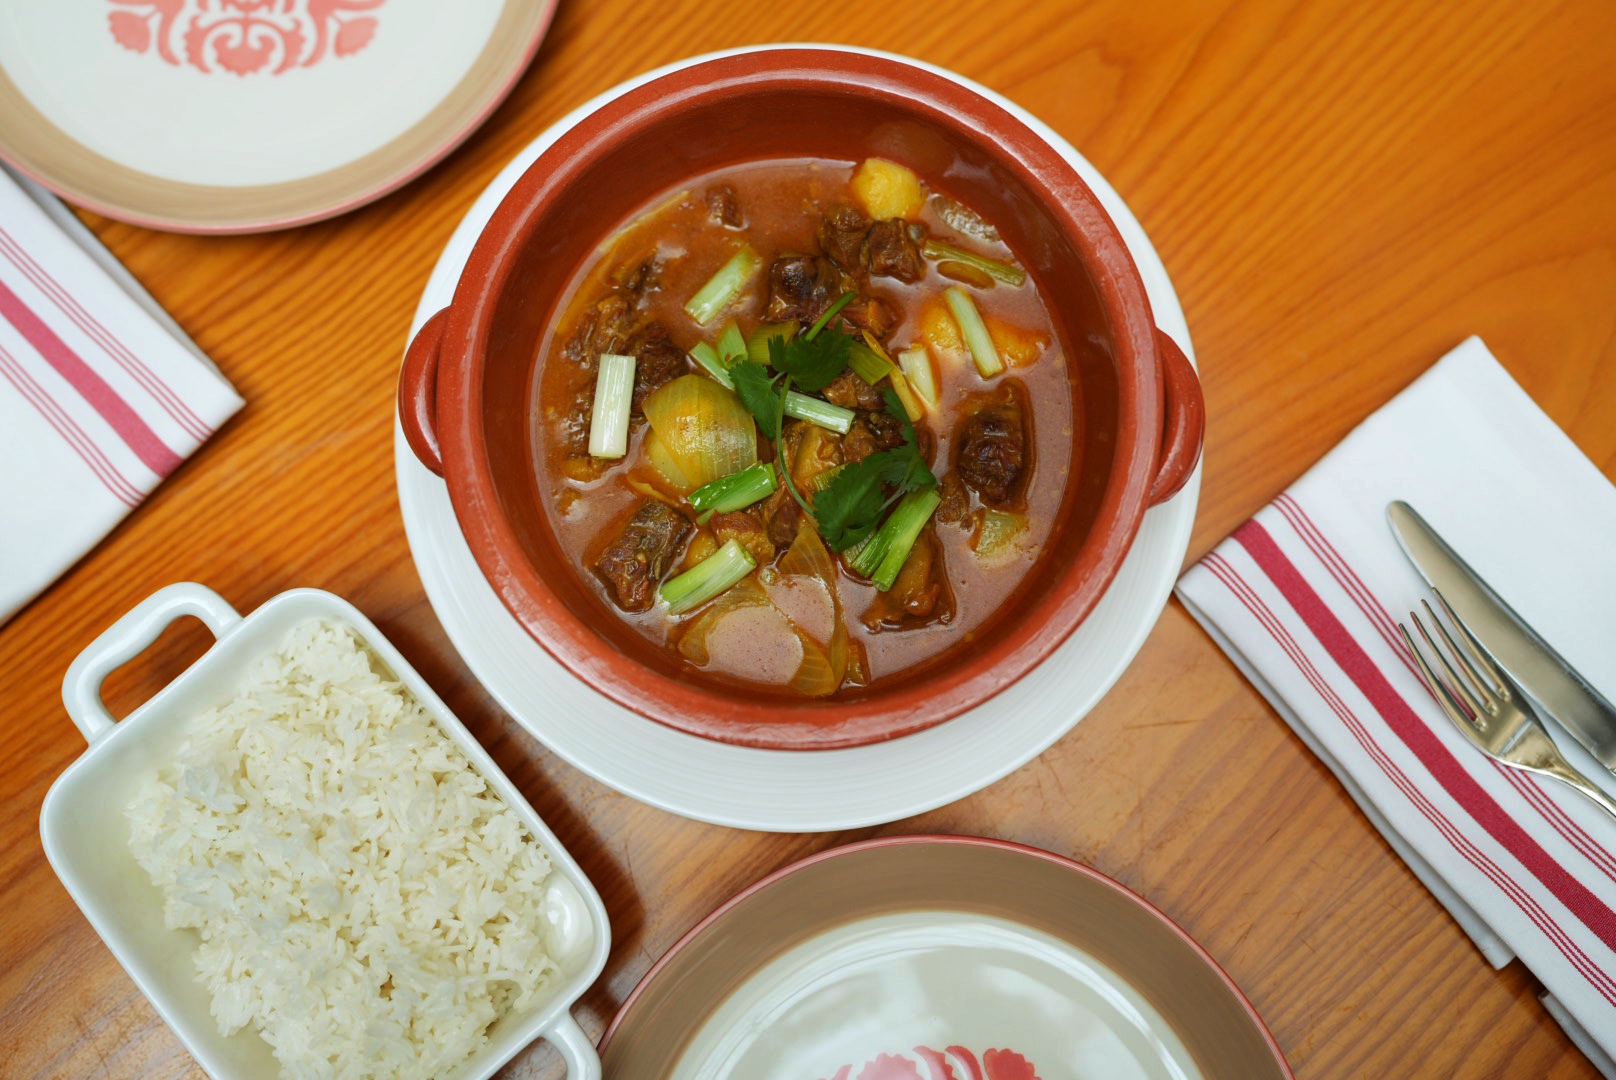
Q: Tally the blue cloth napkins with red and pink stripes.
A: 0